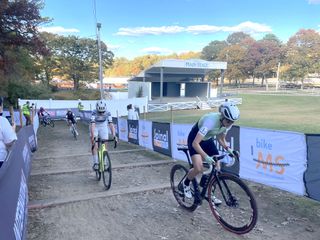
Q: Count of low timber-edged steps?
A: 3